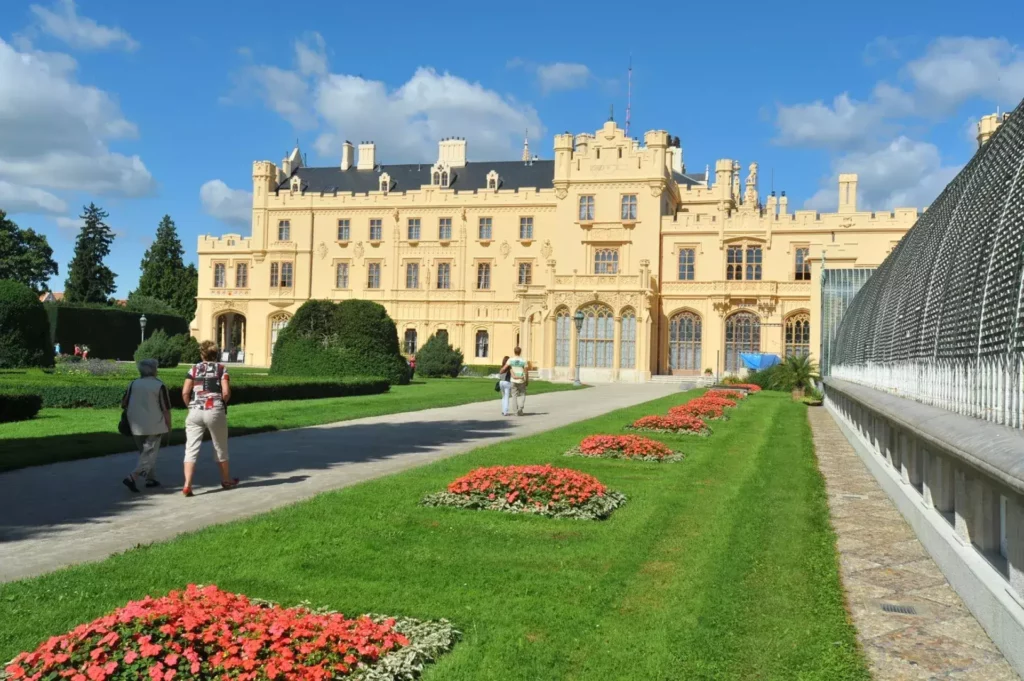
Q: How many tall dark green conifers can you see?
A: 2